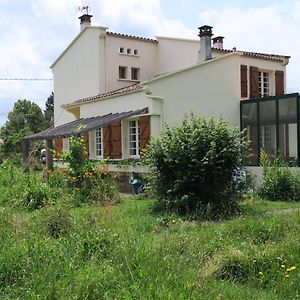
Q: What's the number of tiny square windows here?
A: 3